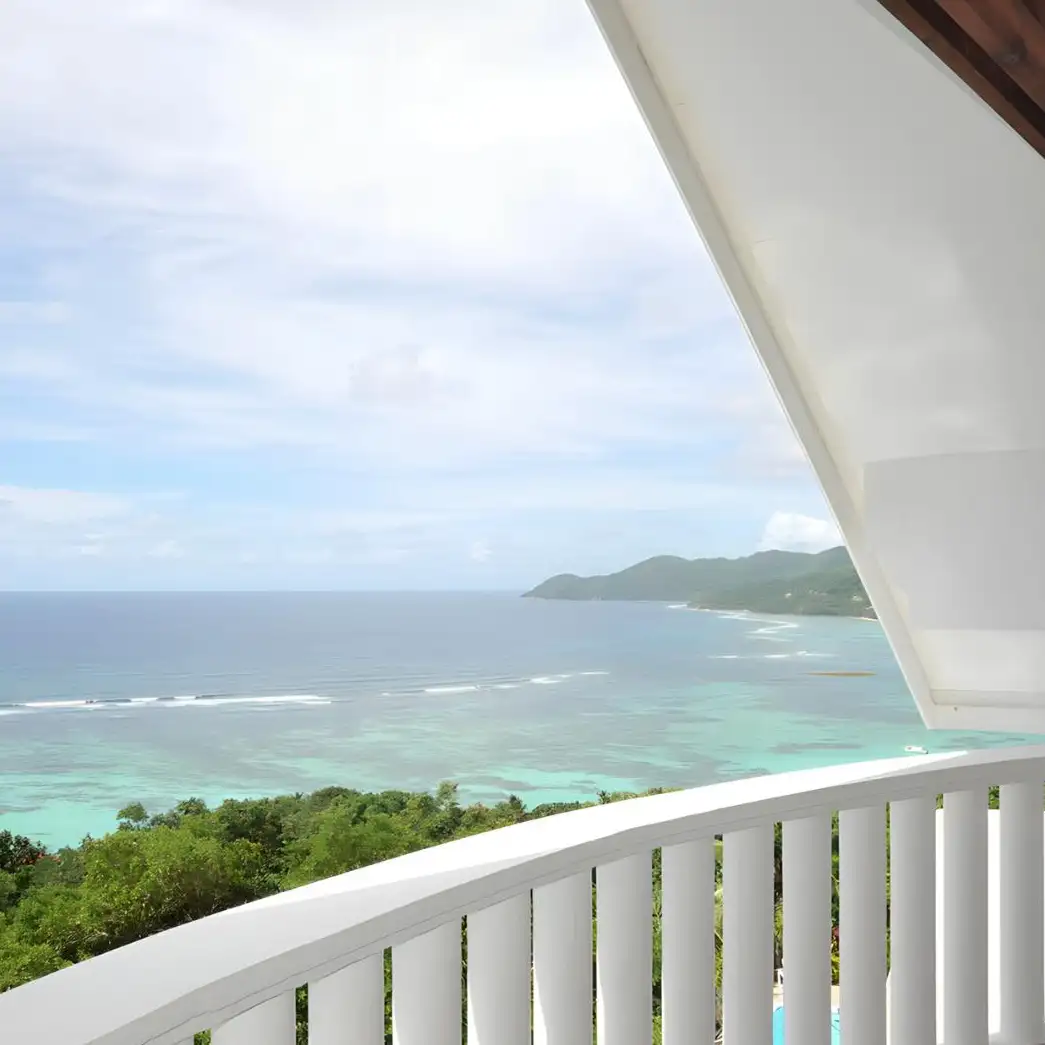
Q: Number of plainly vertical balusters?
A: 13